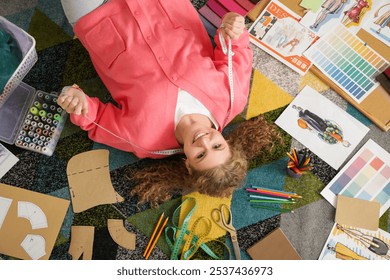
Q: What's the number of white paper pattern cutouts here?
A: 3